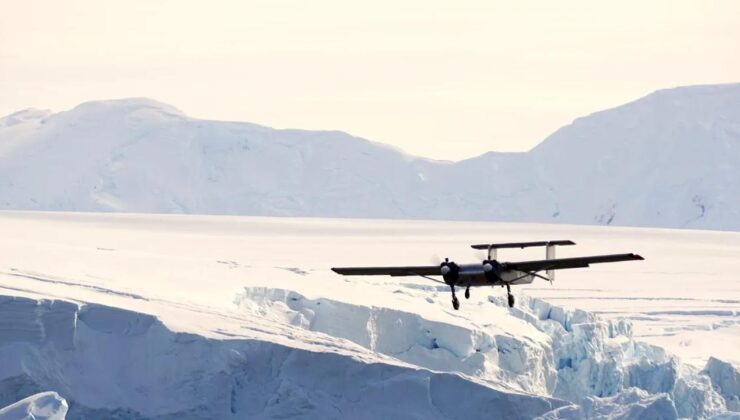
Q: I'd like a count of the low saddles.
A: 1